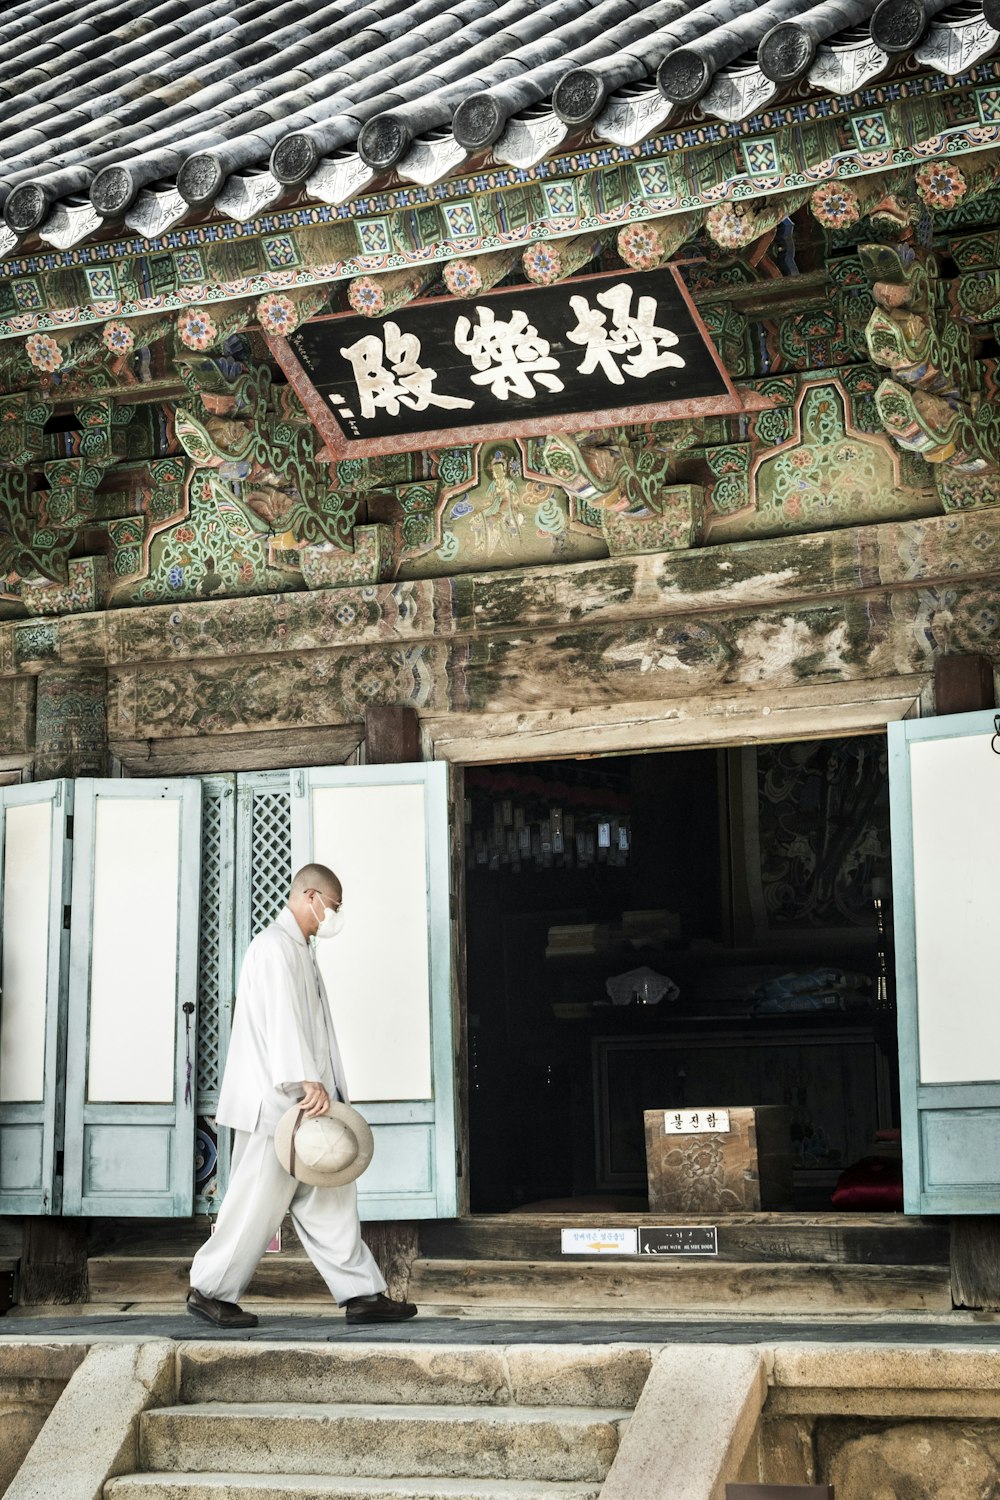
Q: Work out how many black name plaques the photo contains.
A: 1